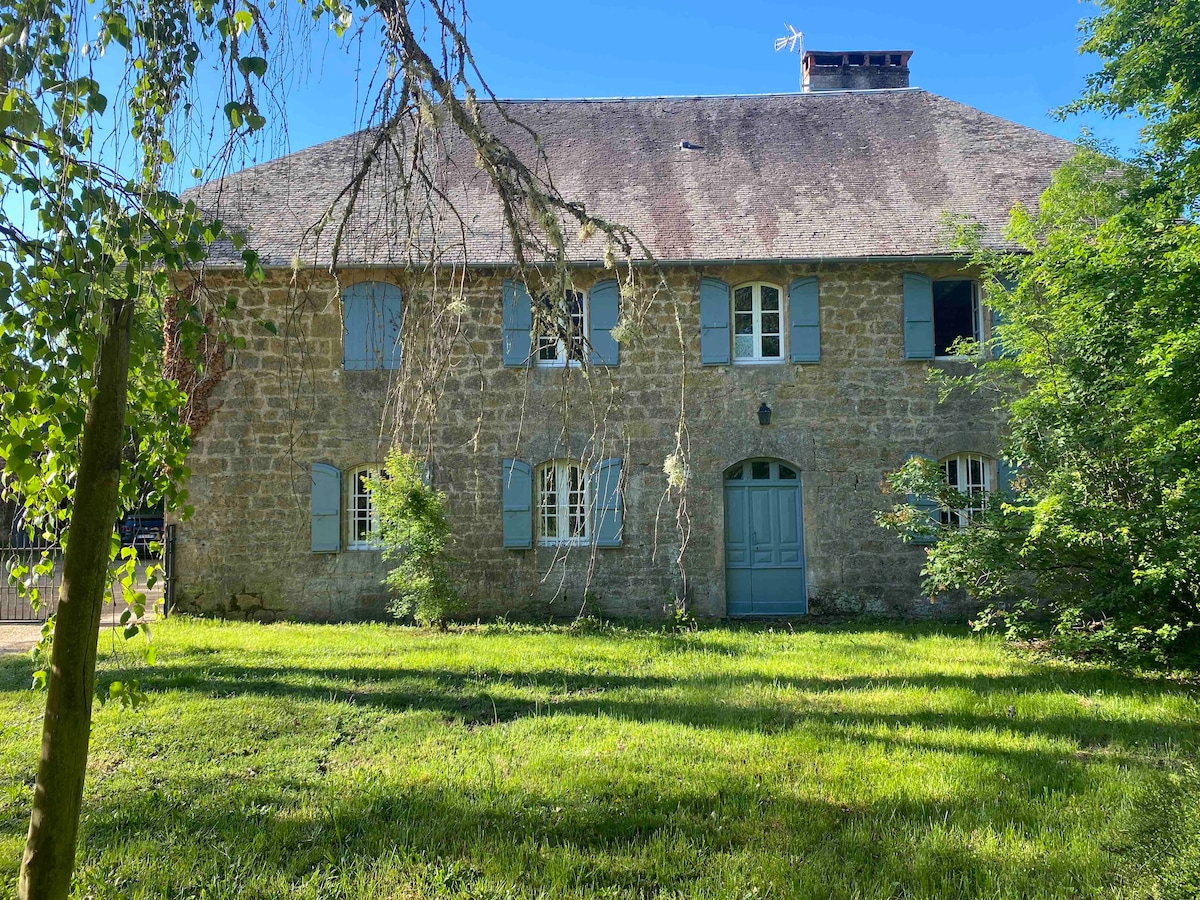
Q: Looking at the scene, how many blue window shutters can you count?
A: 14